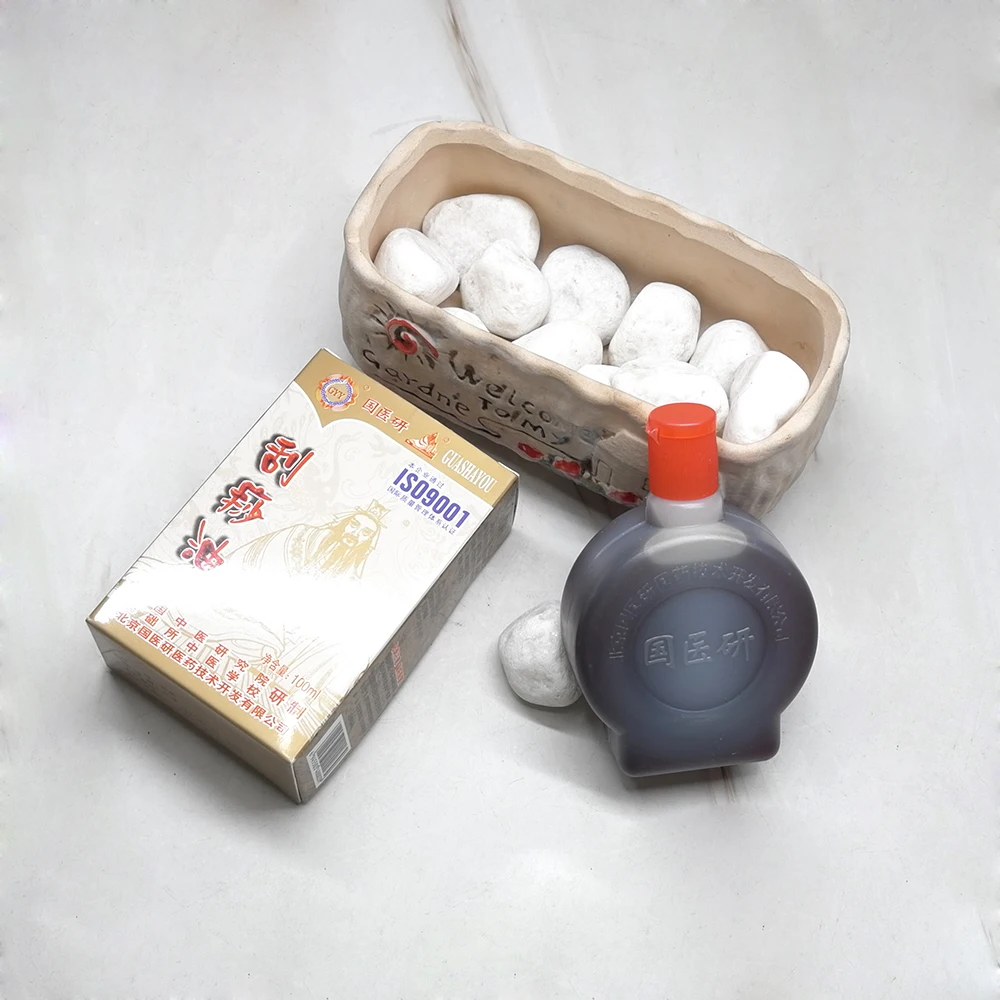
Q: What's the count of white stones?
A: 12